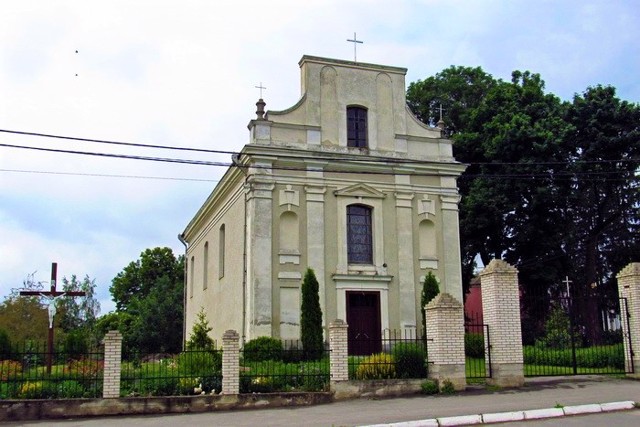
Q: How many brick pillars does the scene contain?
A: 6